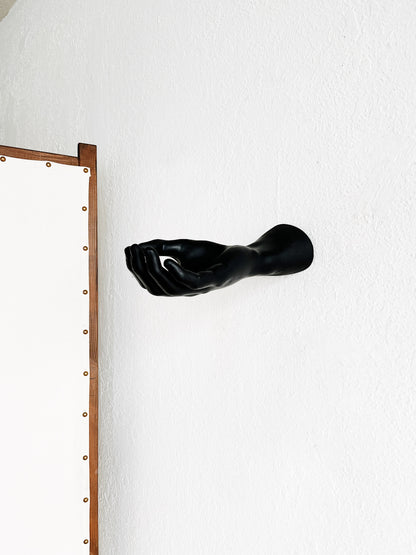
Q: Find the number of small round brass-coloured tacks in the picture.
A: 12